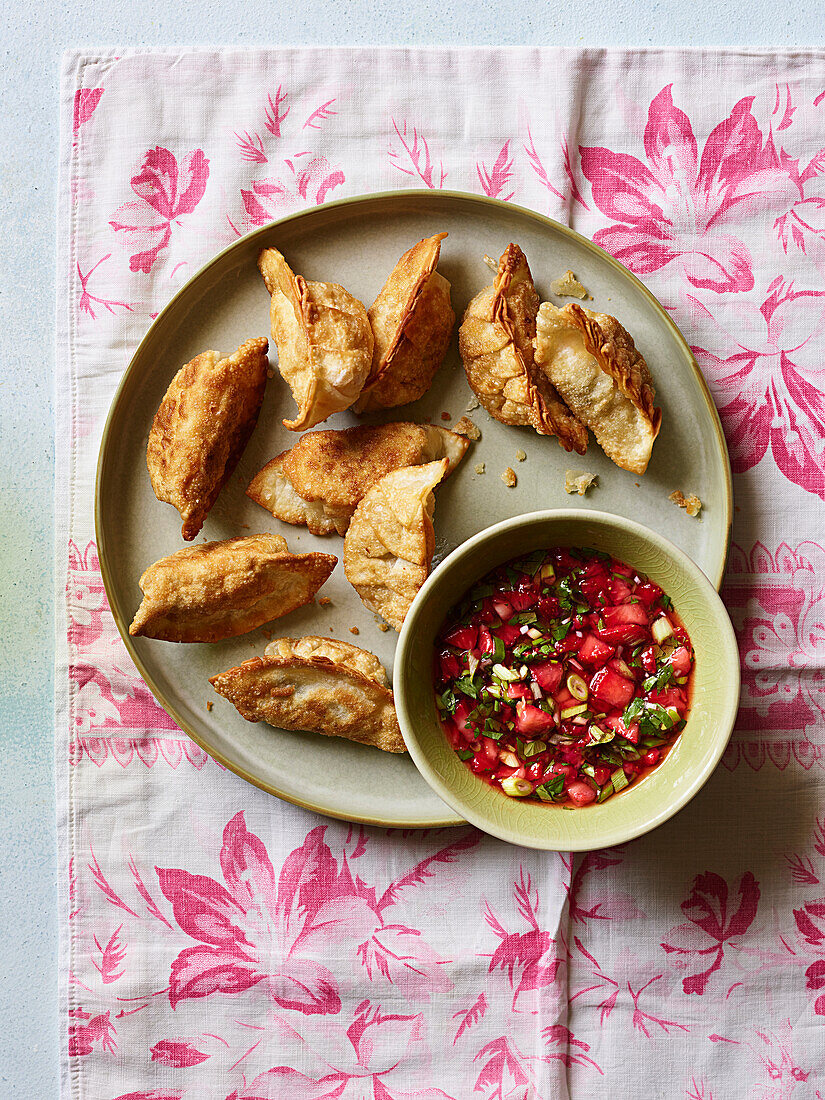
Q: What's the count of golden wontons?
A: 9